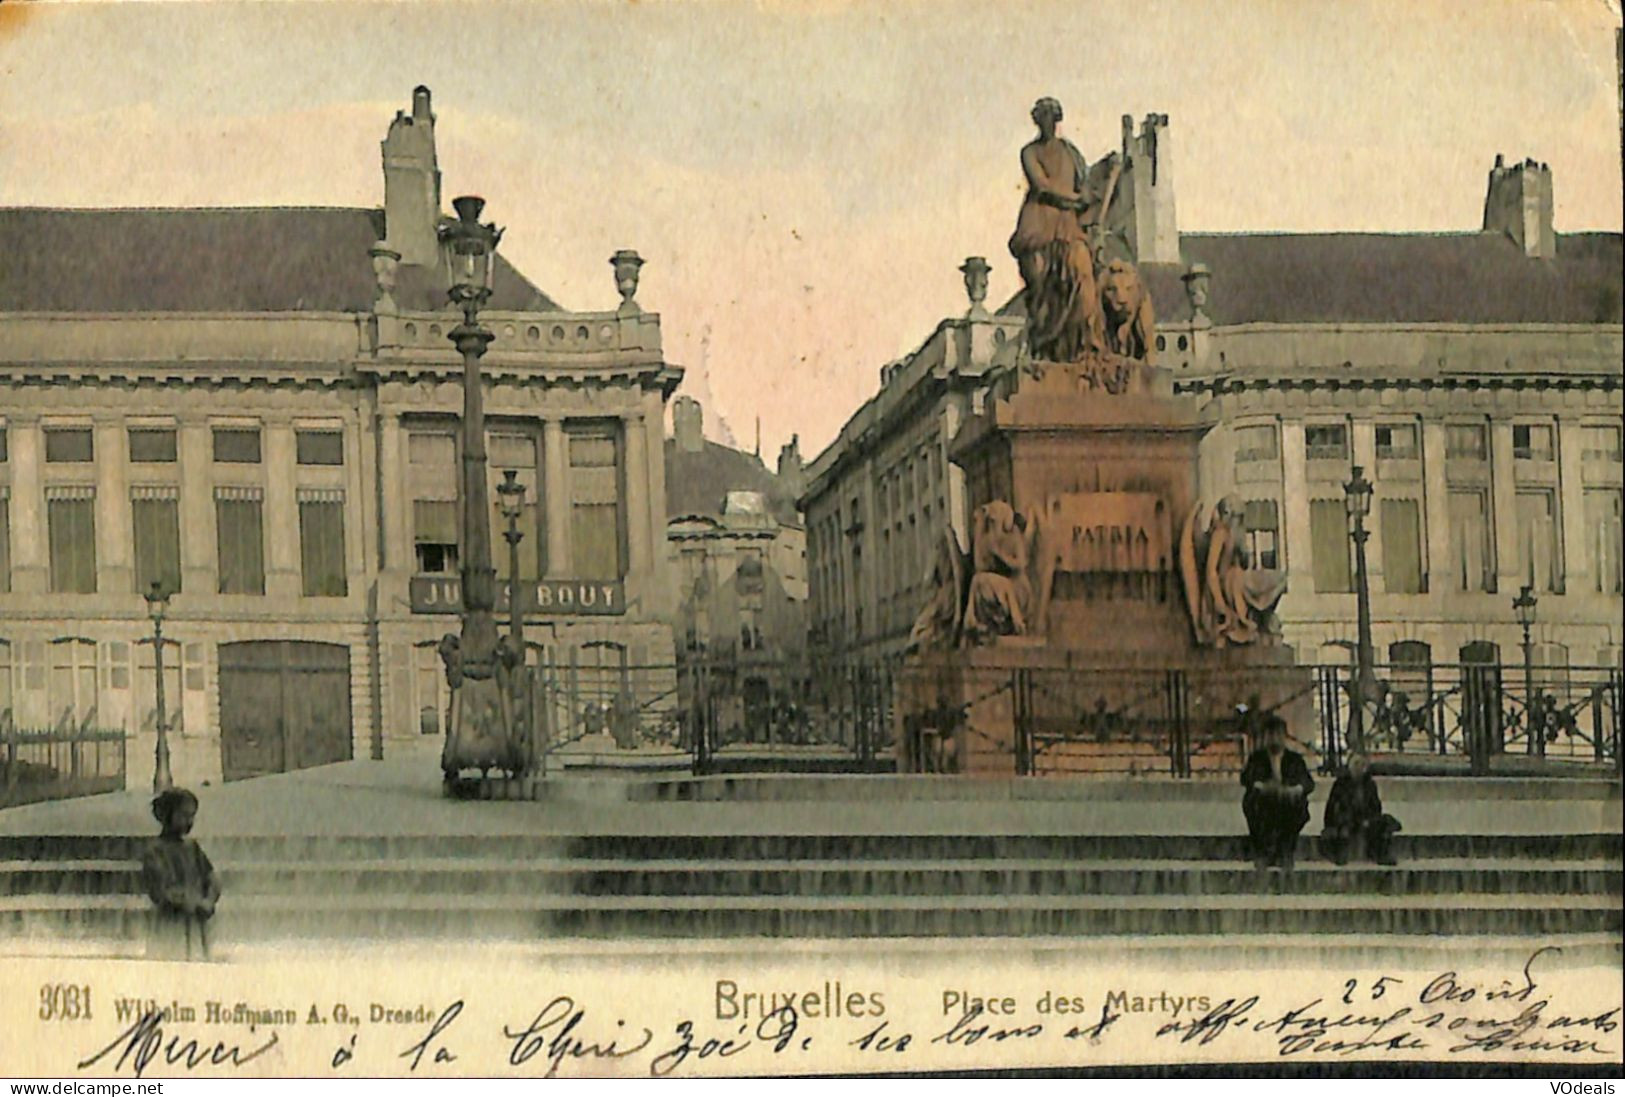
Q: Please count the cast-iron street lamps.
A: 5